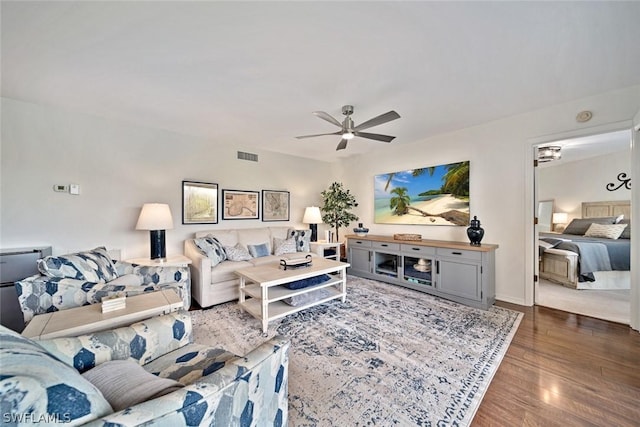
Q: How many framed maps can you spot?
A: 3